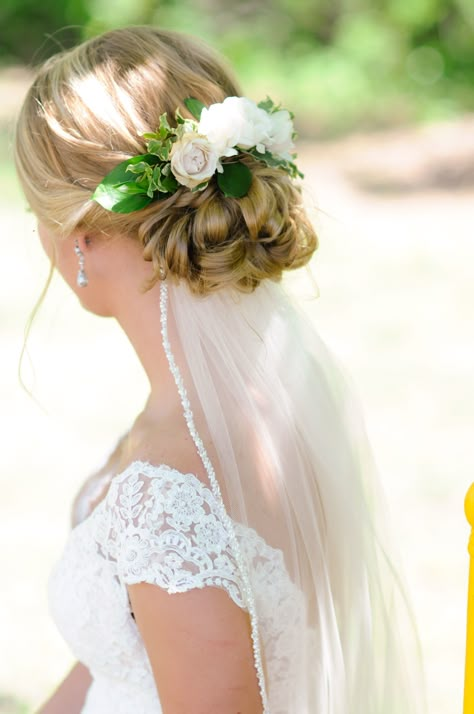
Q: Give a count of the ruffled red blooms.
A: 0